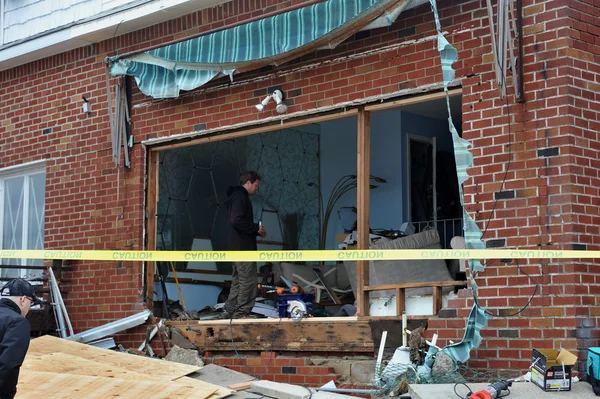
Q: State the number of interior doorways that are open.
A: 1